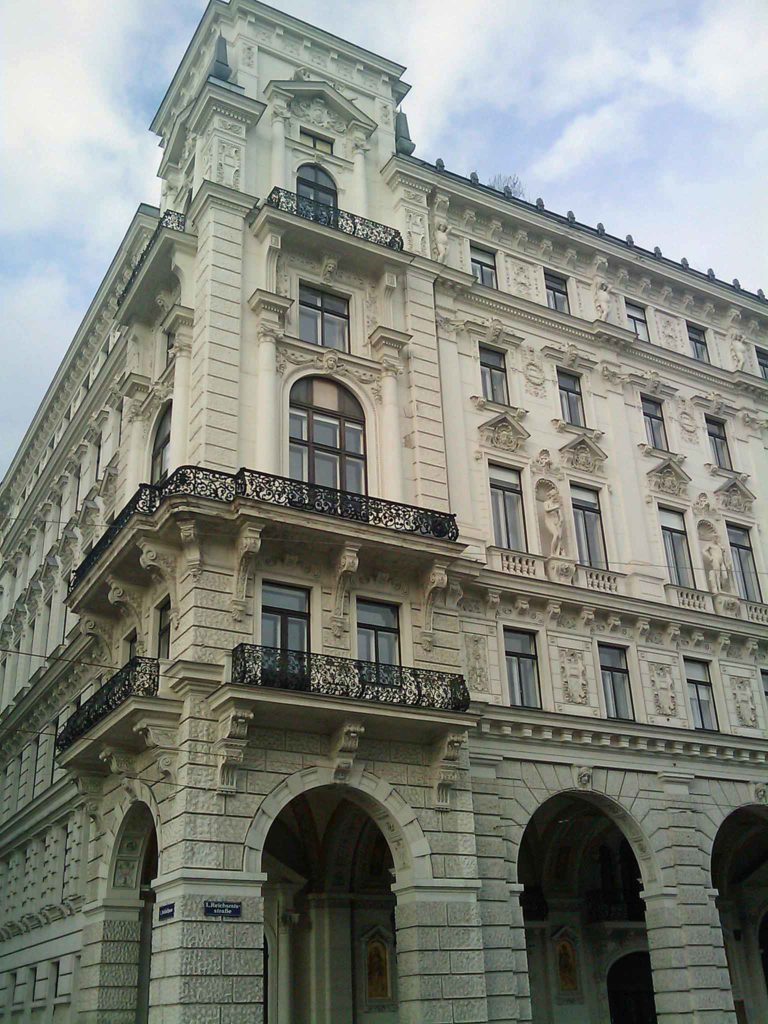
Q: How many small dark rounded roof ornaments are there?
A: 12